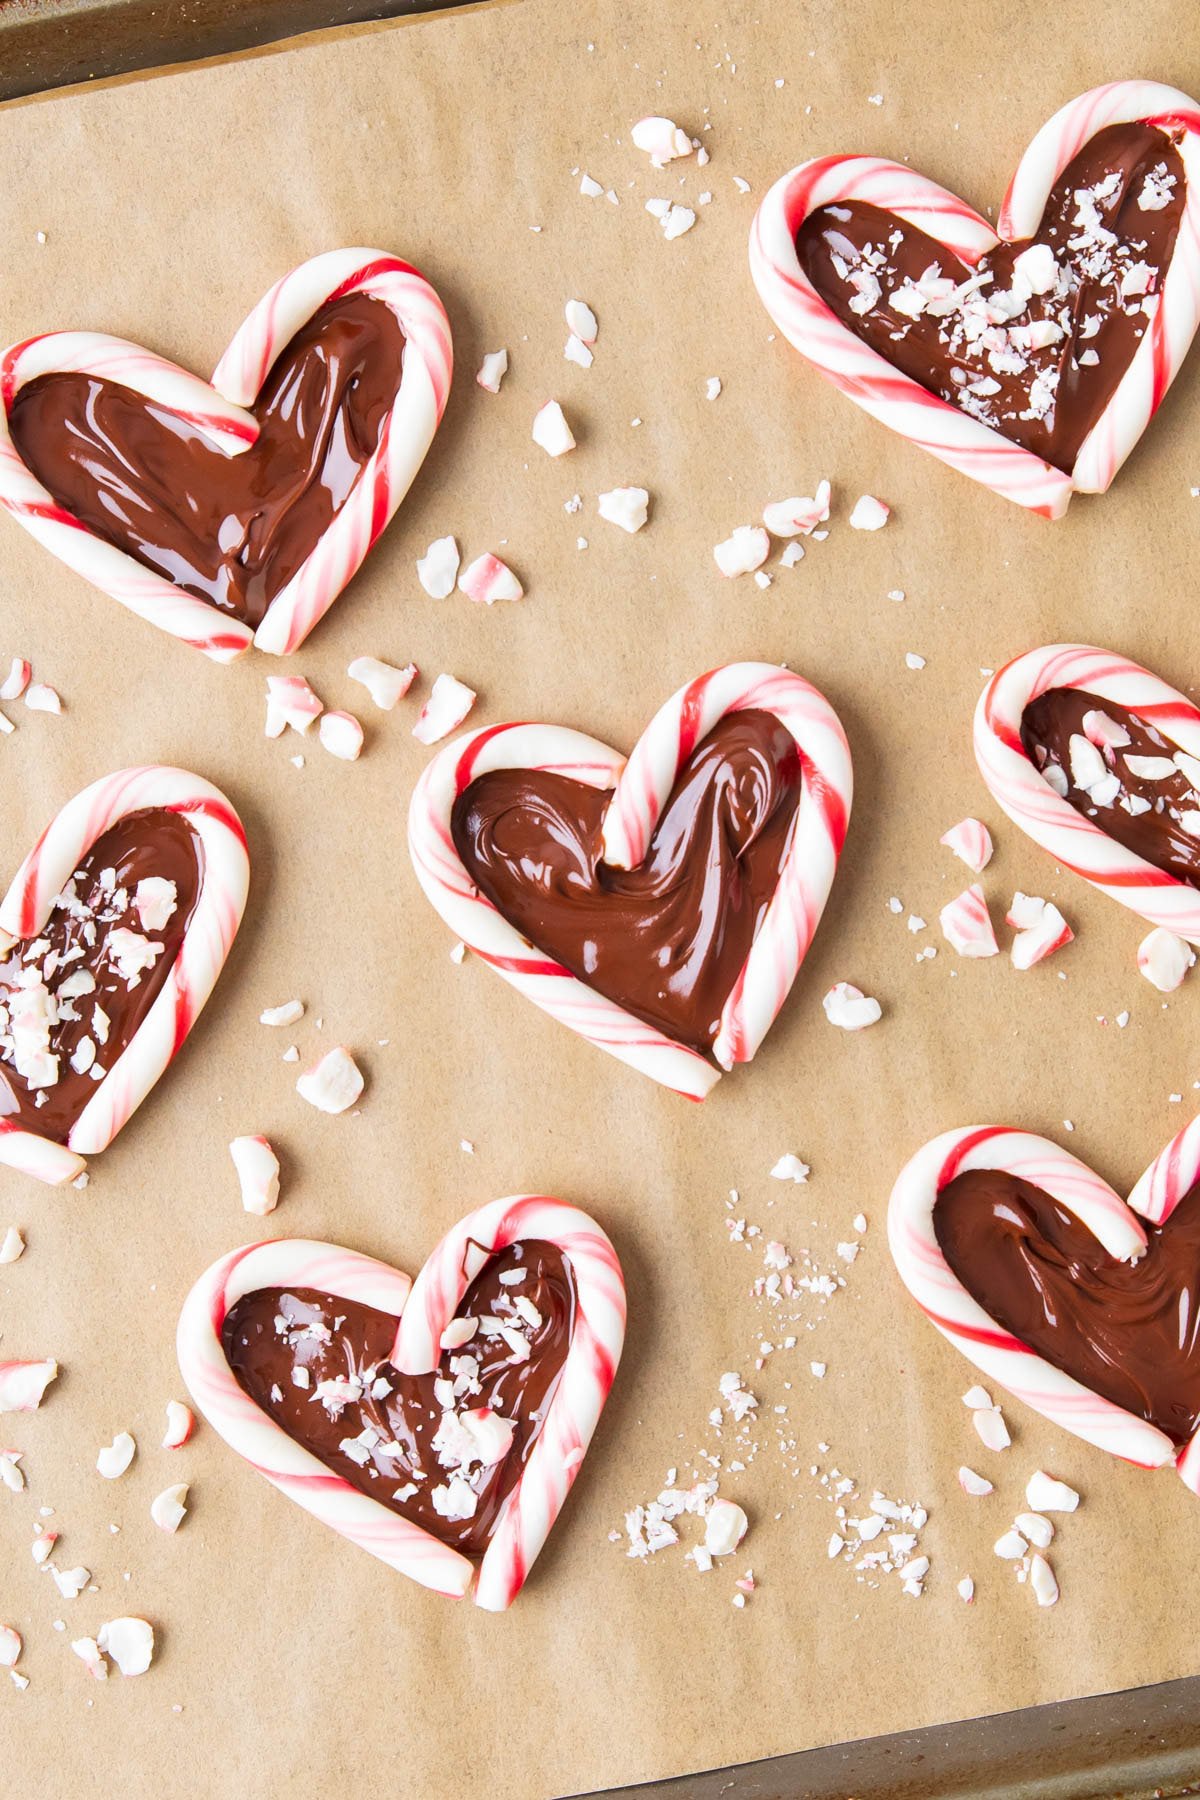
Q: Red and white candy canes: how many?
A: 13